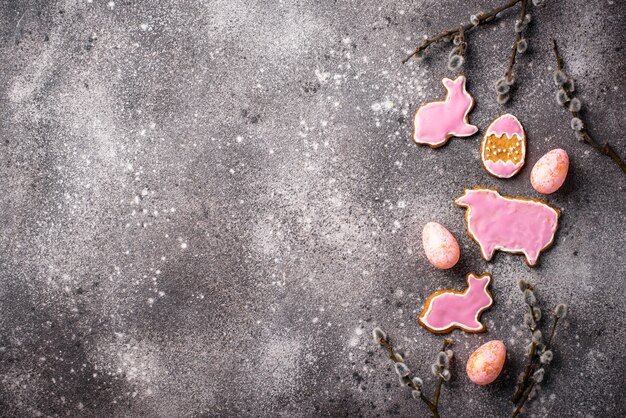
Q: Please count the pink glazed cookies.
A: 4